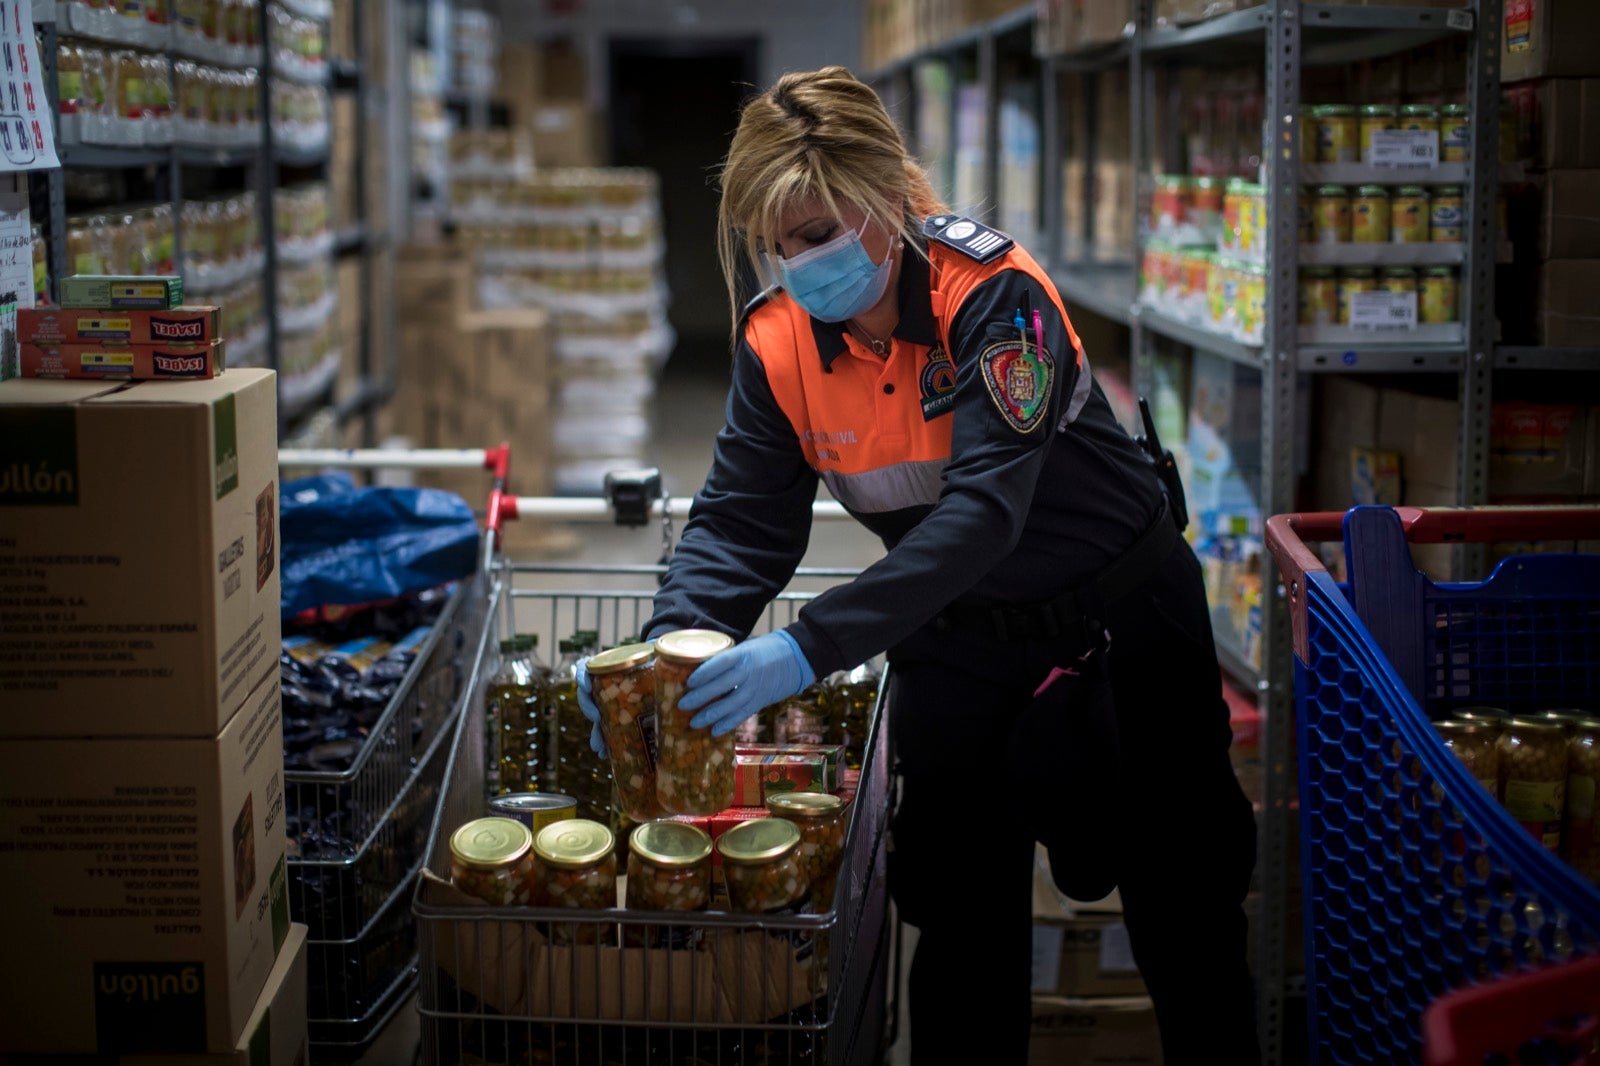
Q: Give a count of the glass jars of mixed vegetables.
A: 7